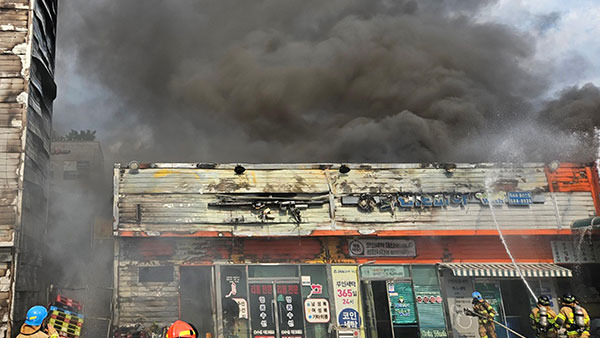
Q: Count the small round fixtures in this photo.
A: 5